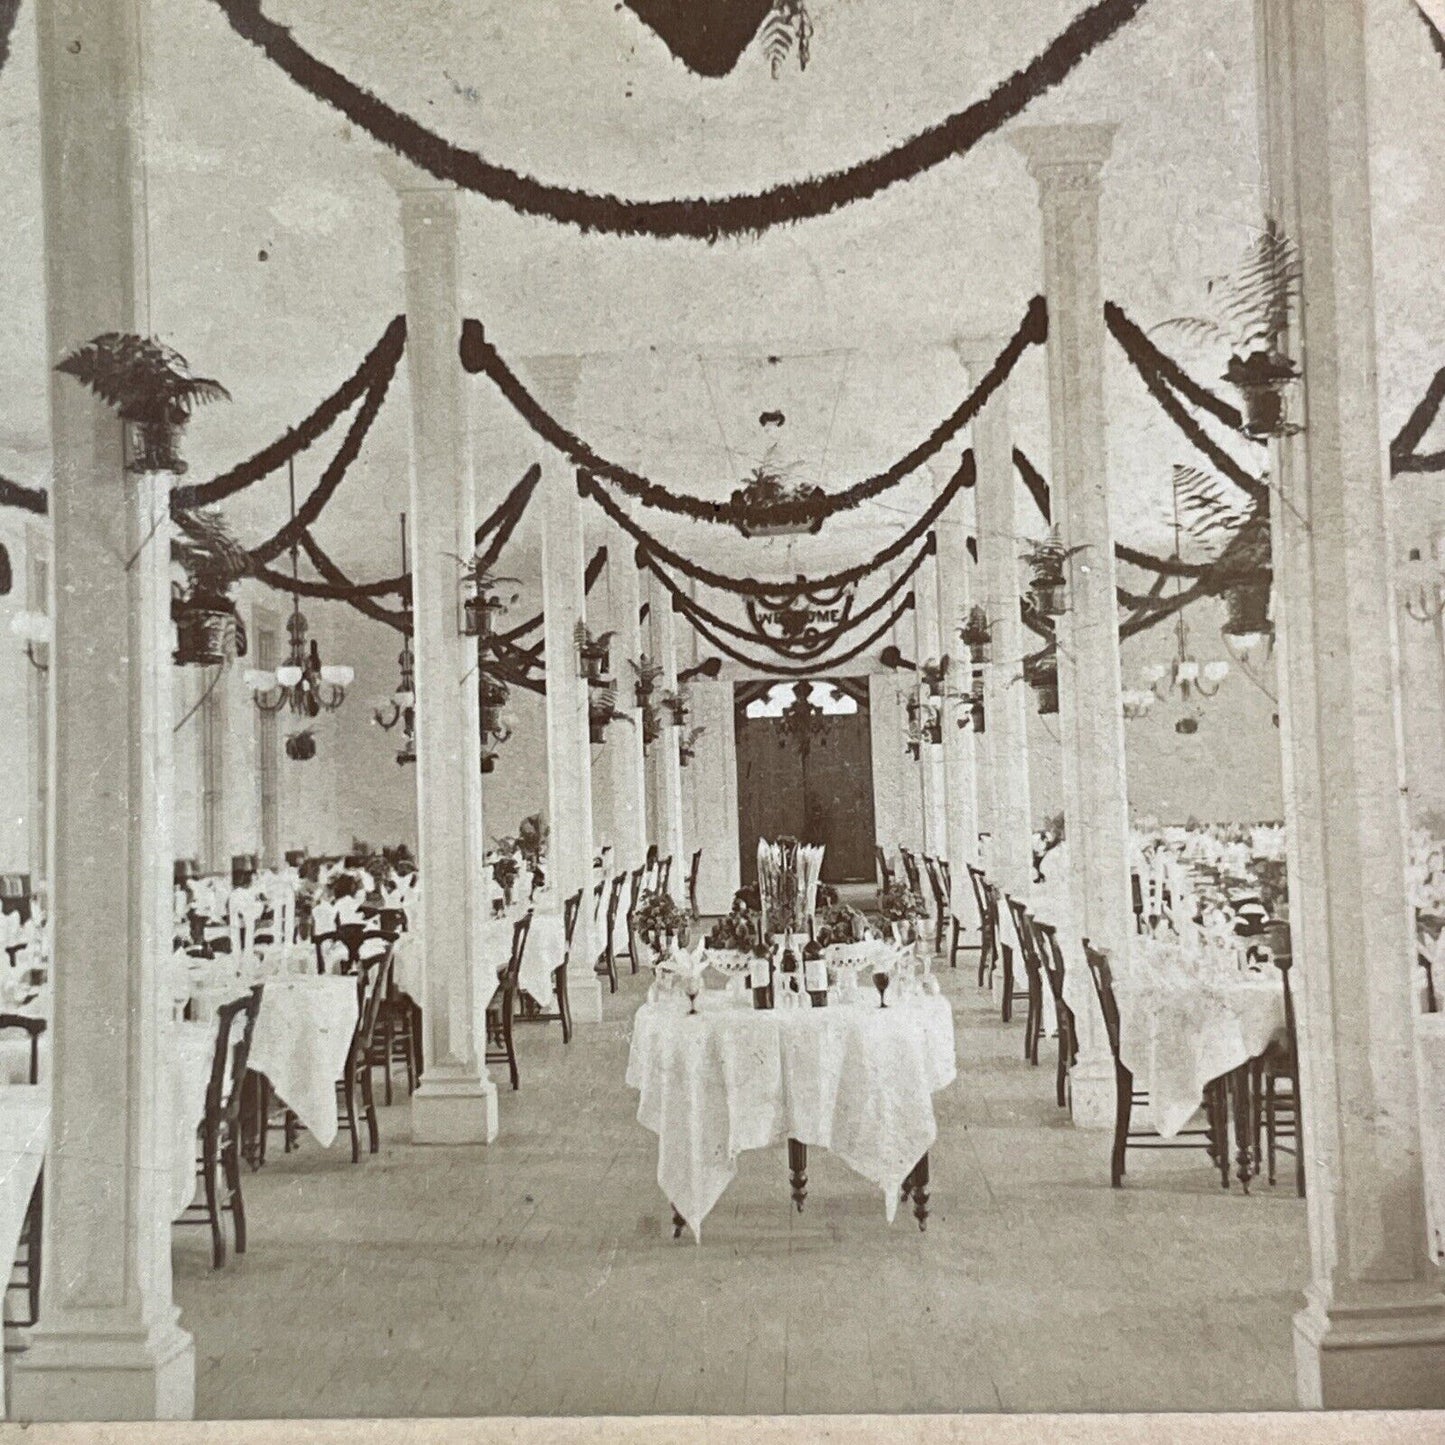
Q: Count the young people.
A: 0